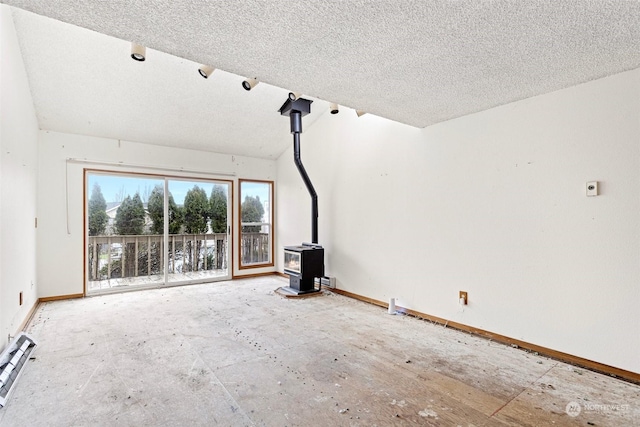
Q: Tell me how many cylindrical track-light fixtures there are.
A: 6